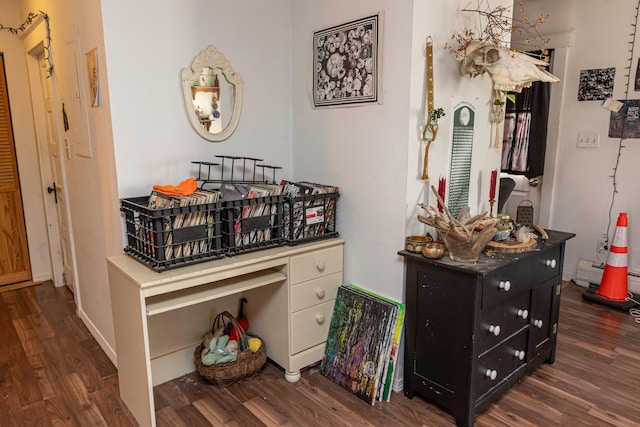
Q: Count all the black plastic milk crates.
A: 3